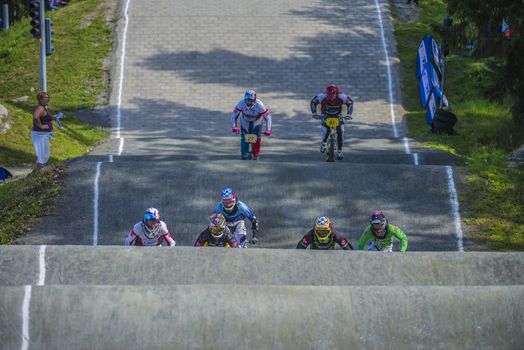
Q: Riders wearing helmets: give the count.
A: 7